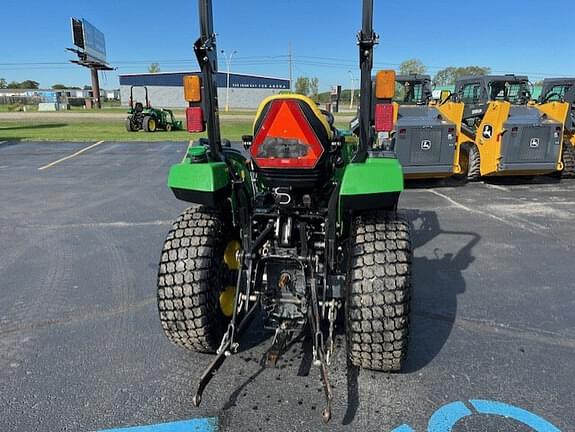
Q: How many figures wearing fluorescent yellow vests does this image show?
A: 0